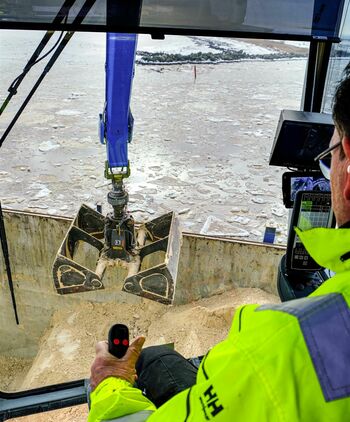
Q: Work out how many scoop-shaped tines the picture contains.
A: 2